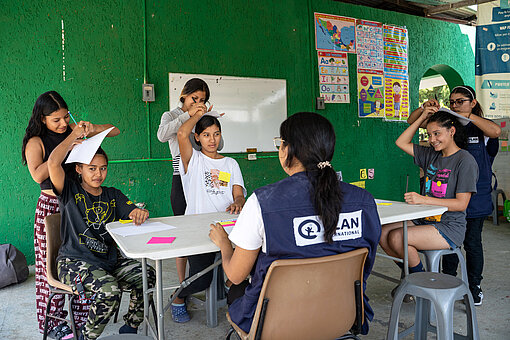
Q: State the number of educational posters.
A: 6